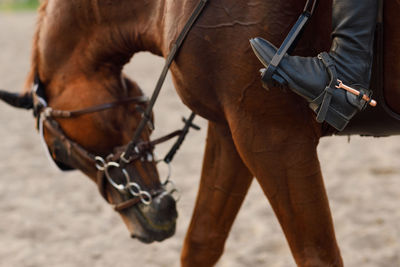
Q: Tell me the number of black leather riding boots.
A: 1